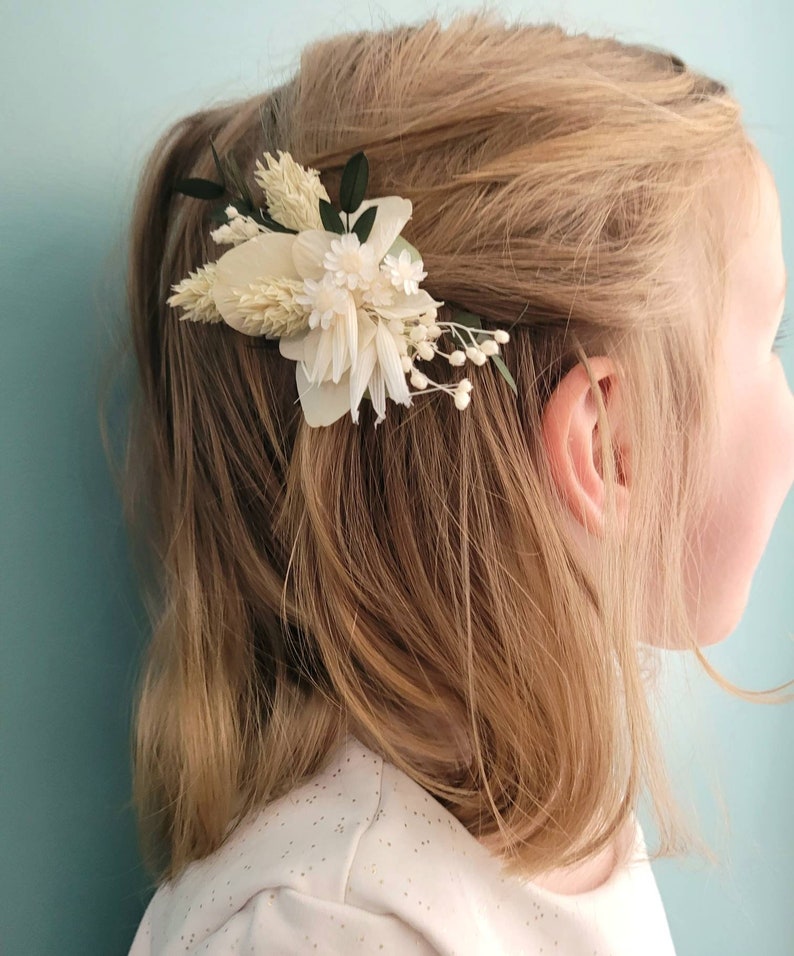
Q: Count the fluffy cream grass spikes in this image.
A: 3